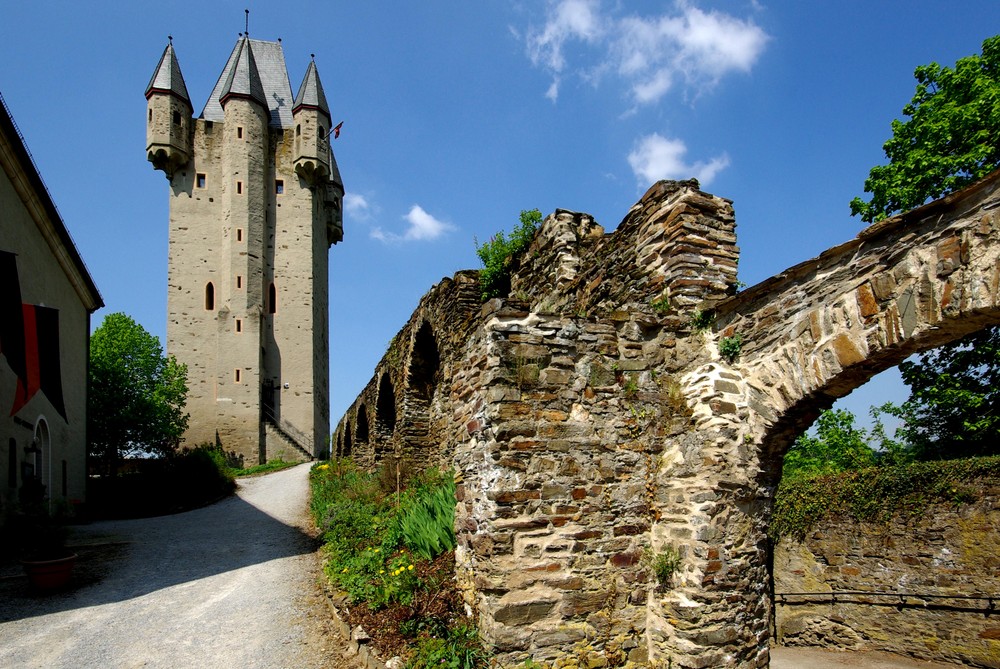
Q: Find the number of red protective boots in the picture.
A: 0